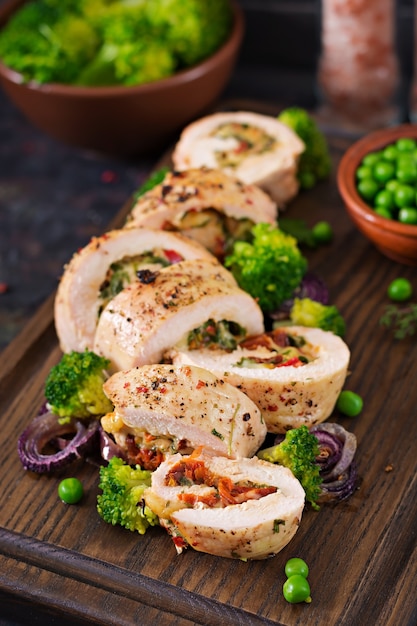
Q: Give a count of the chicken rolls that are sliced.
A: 7